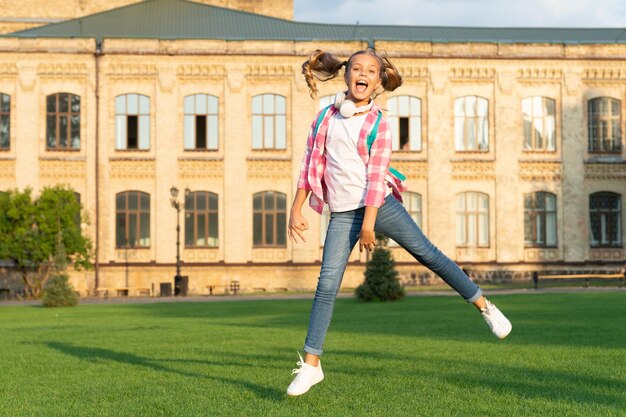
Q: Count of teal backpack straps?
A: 2